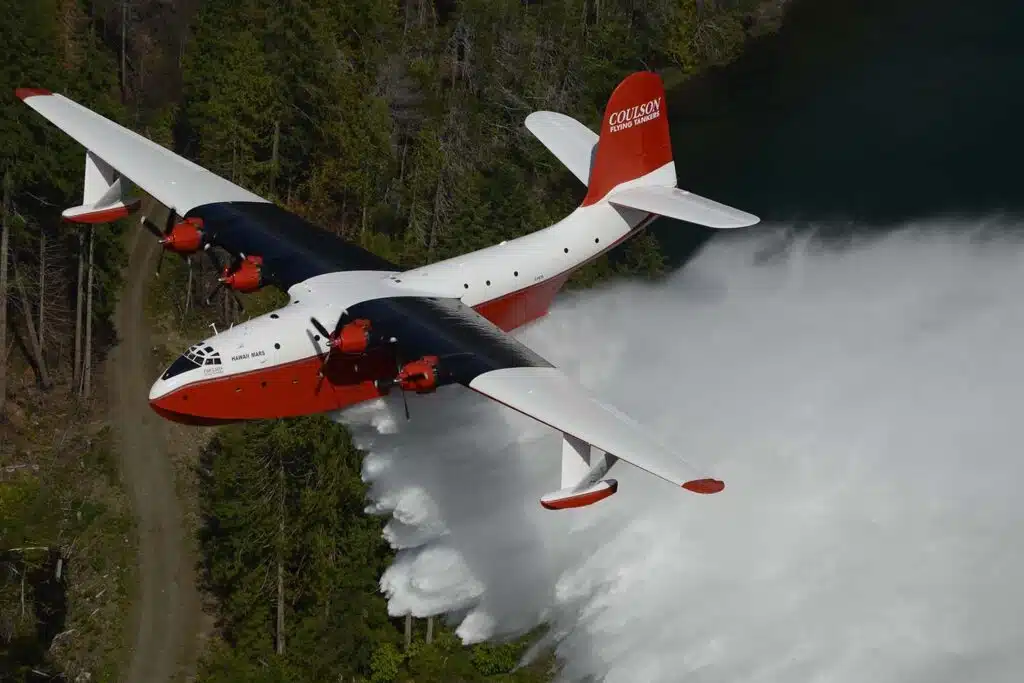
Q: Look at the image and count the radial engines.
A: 4